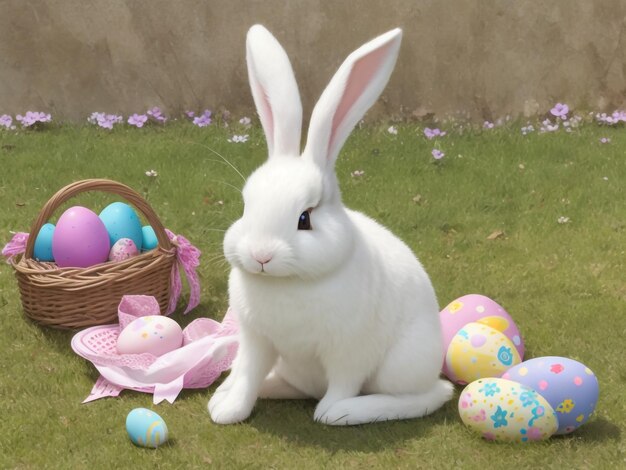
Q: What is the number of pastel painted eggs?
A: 11